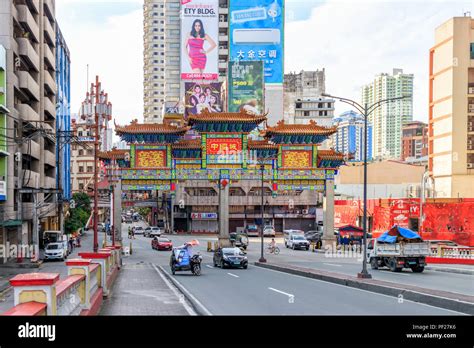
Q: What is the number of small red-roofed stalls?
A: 1